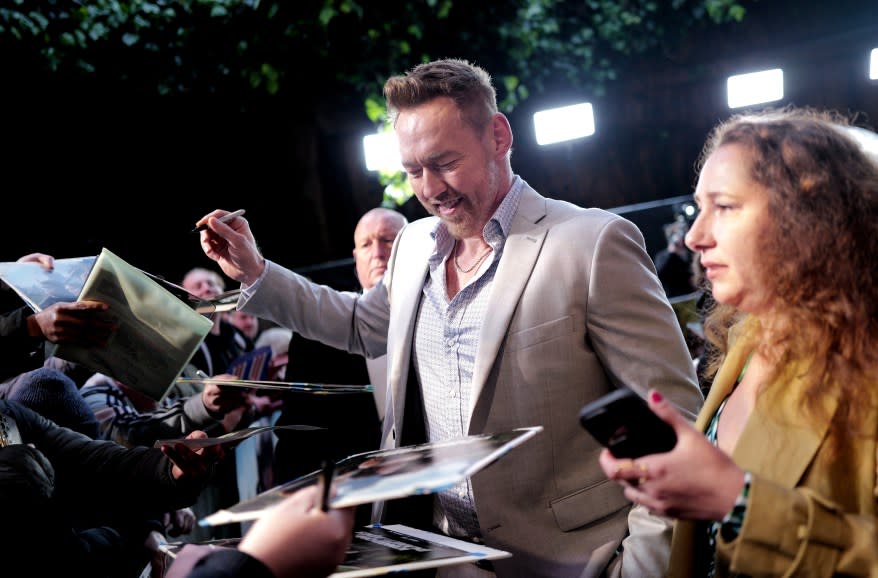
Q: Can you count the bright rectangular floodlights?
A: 4